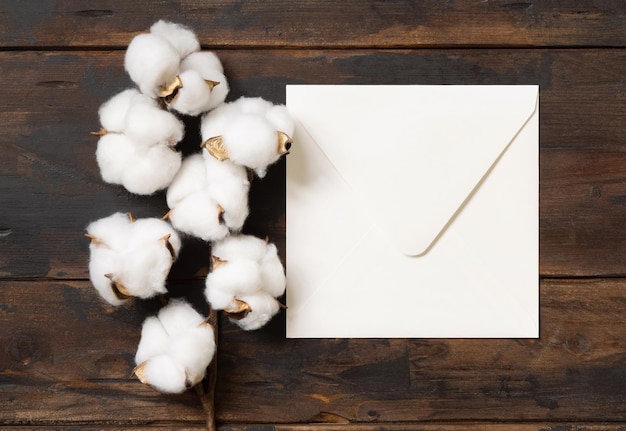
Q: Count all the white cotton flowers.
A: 7